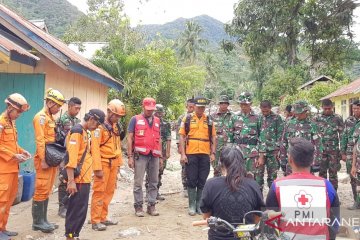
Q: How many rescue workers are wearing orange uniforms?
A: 5